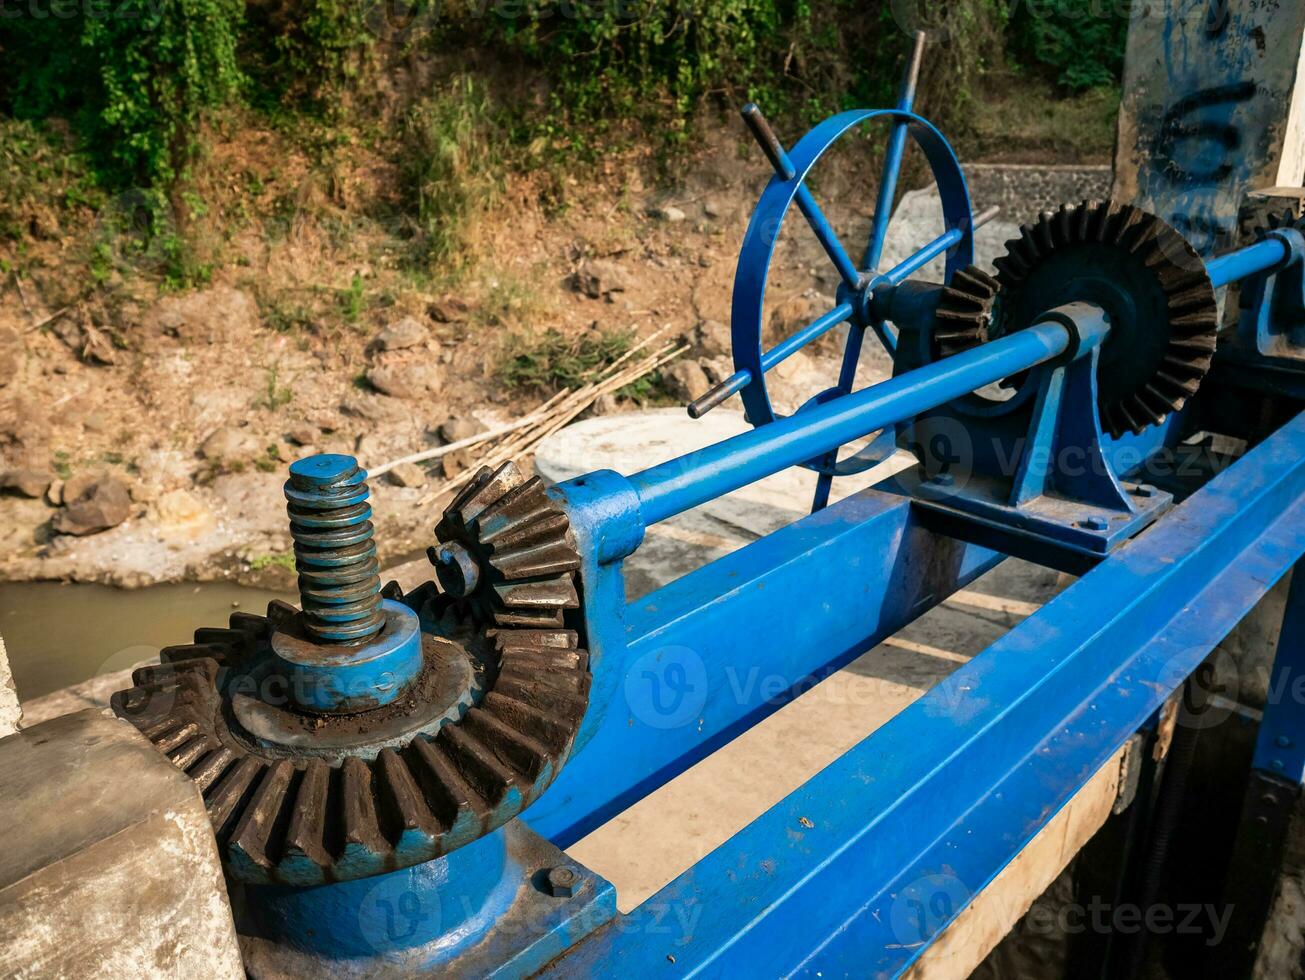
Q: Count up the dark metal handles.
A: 4